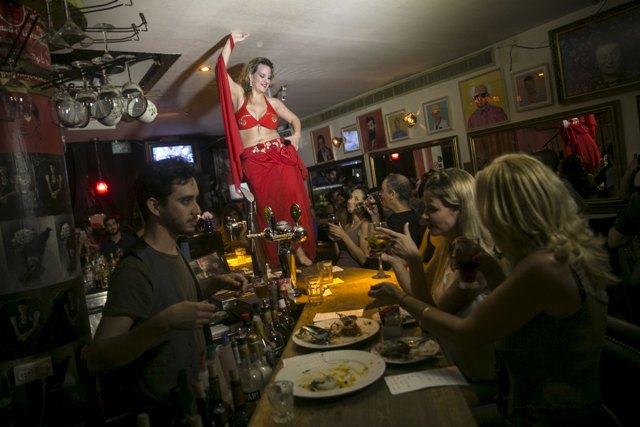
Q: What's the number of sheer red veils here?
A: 1